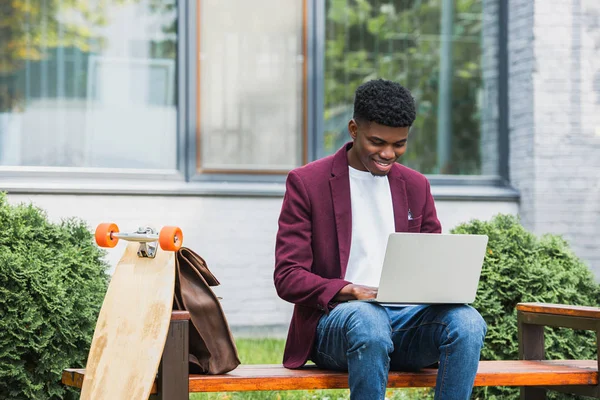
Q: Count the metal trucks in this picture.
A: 1